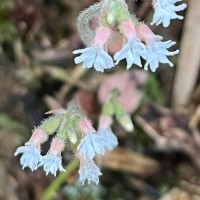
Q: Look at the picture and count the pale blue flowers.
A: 9